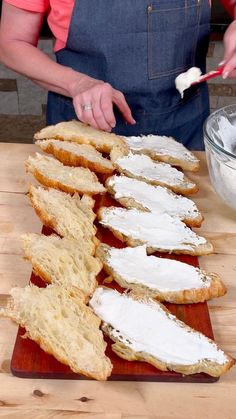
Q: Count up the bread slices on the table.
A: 12